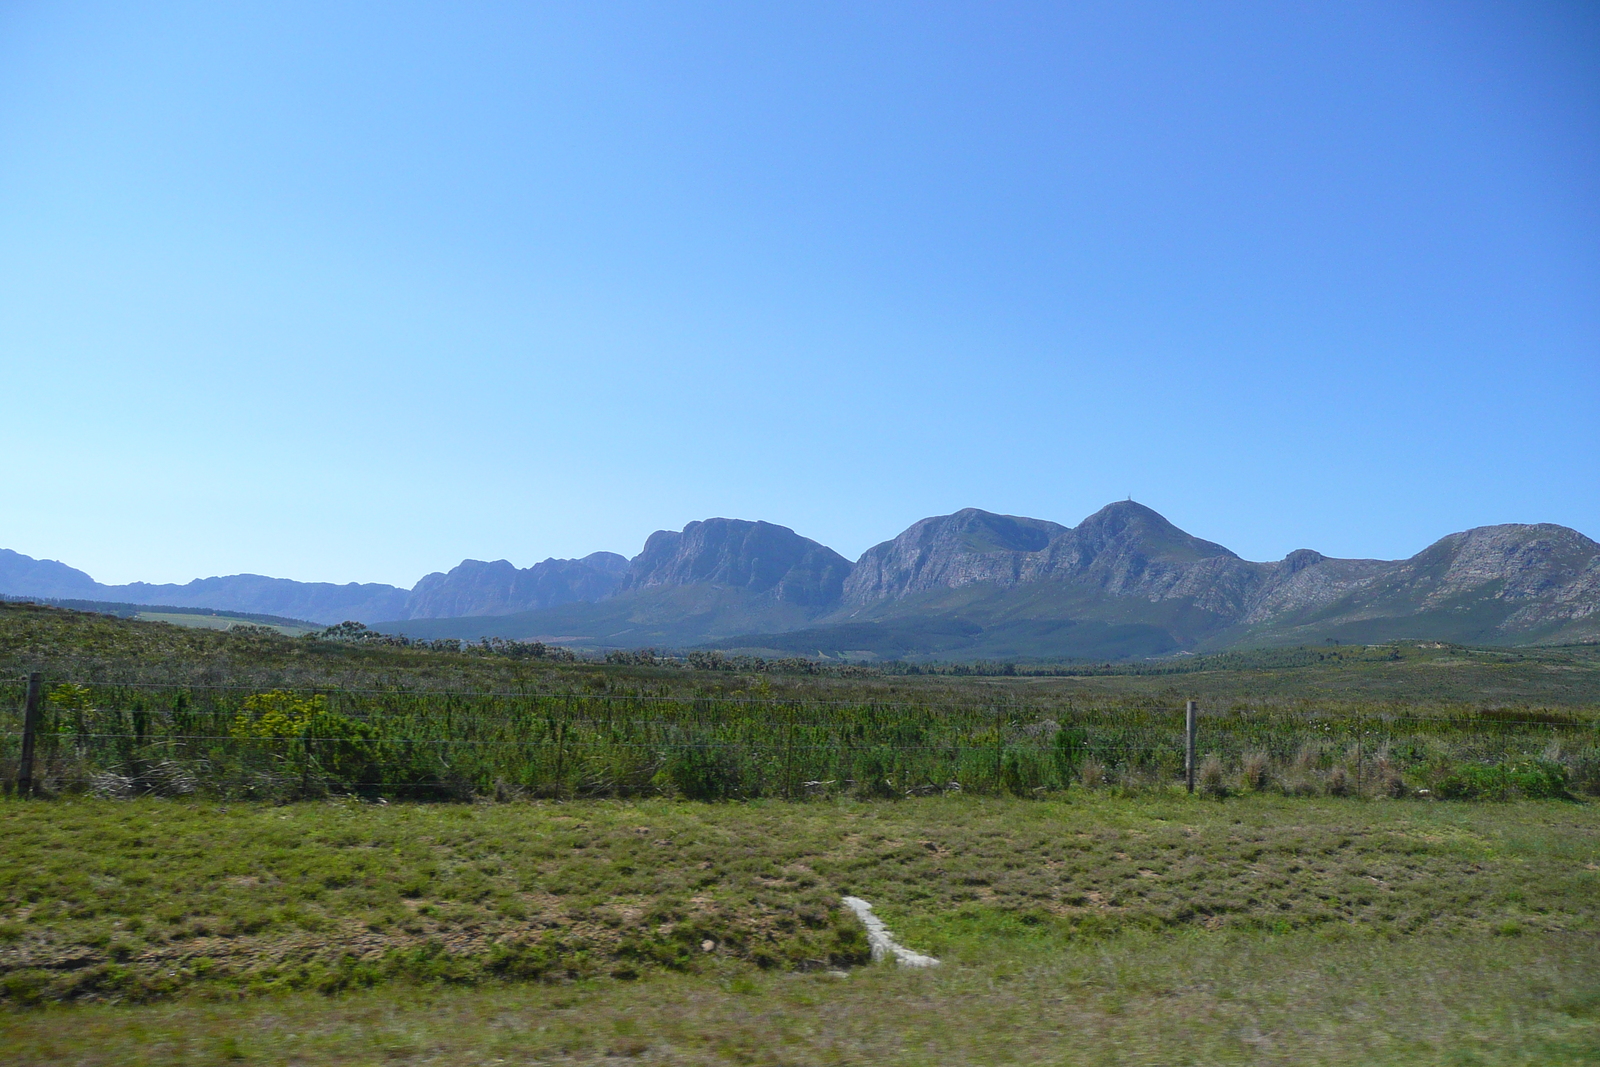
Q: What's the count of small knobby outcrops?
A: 1